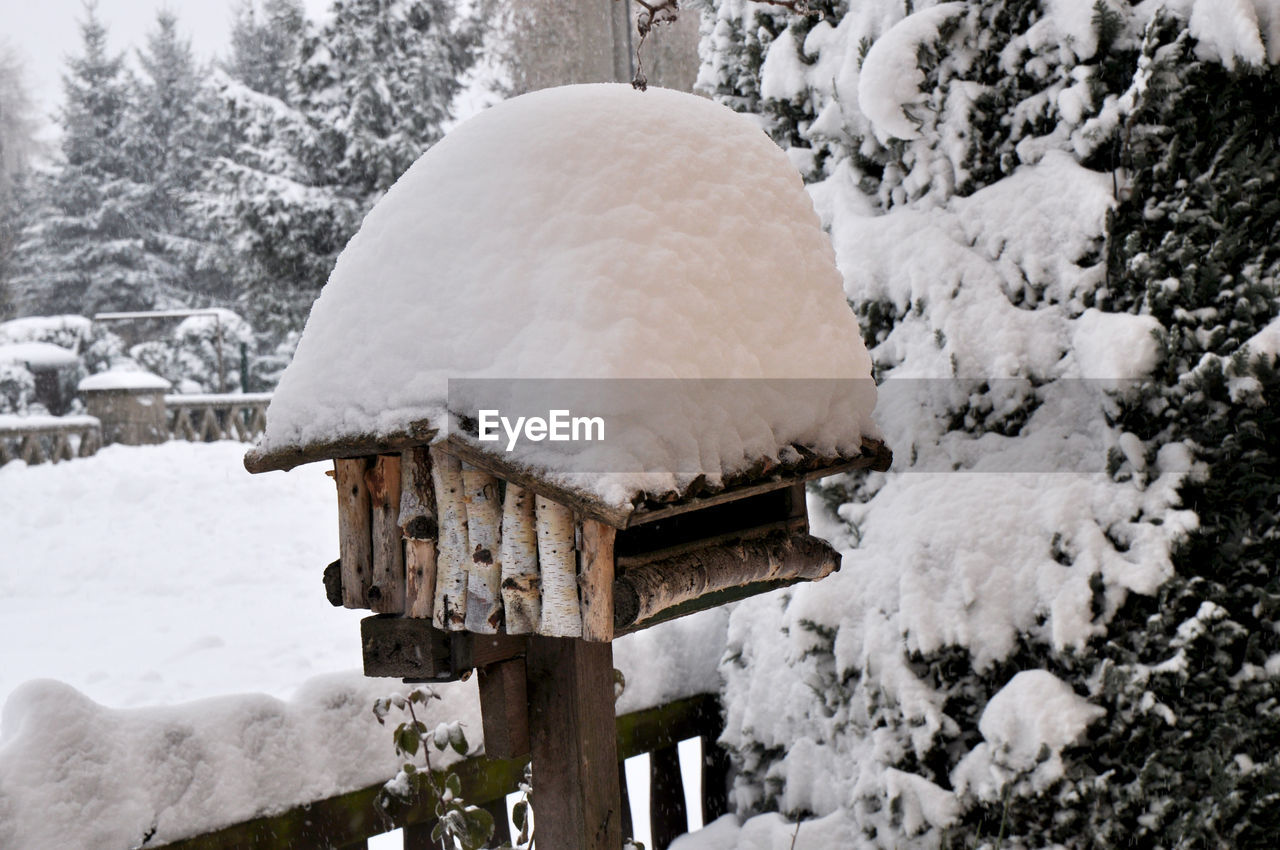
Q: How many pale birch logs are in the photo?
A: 4